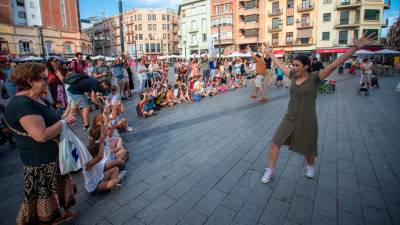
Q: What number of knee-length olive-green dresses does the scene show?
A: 1